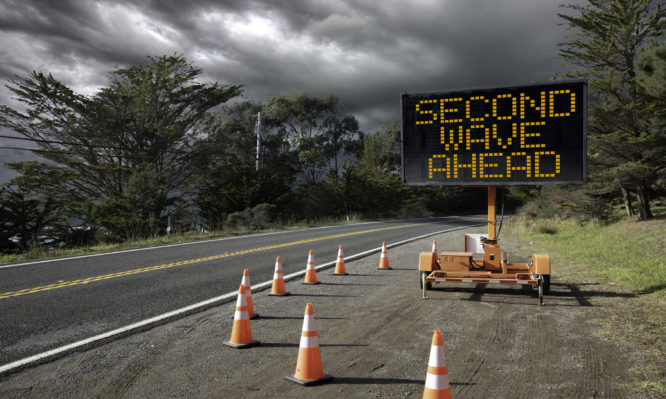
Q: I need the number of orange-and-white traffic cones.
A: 9